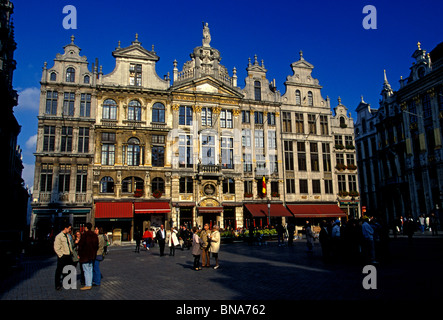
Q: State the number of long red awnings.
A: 4